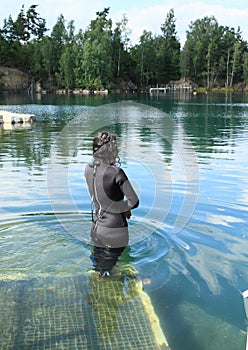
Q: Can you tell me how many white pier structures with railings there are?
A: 1